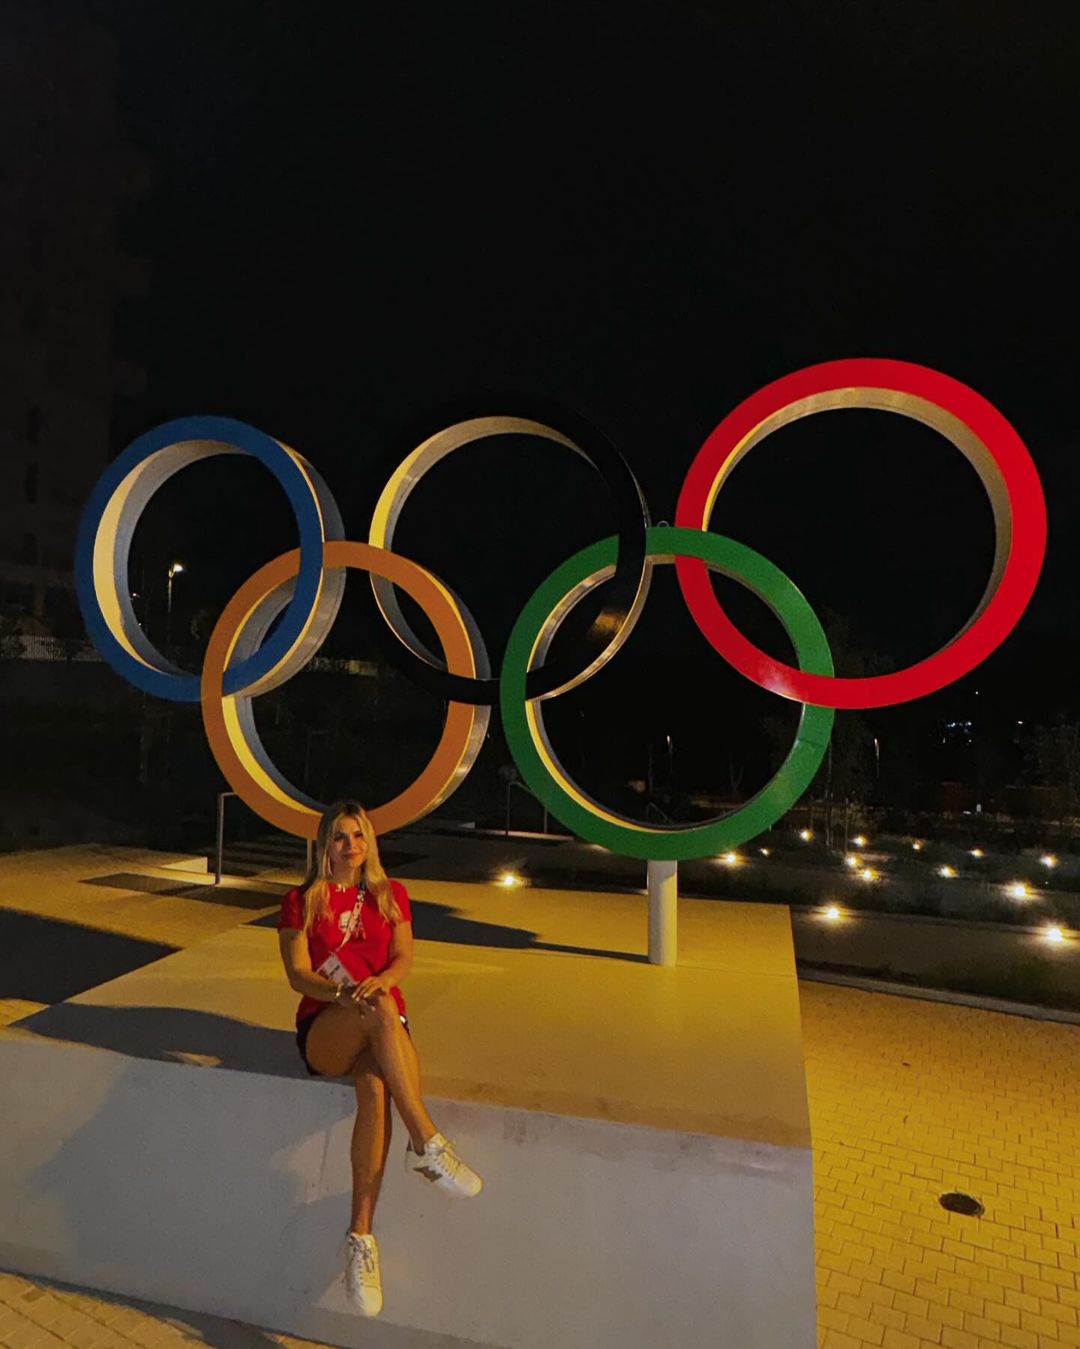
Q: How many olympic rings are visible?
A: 5